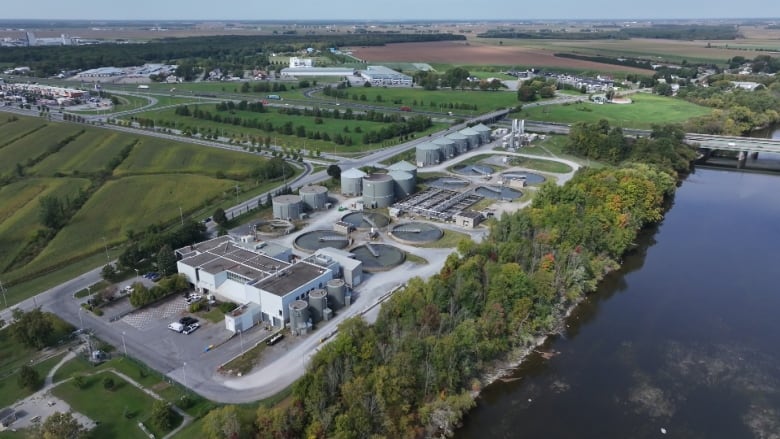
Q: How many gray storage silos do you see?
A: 14